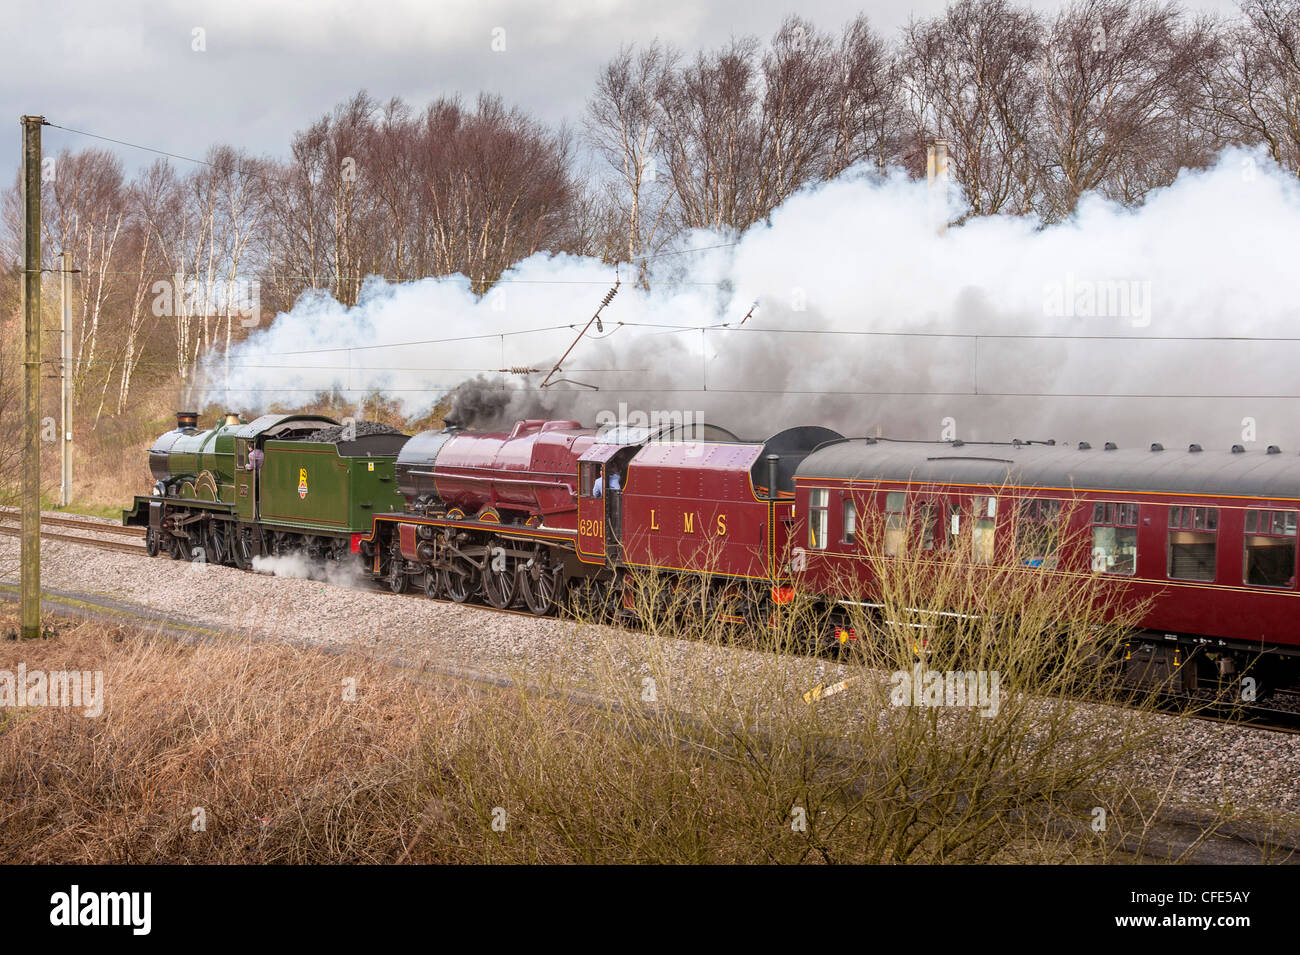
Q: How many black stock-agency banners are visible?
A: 1